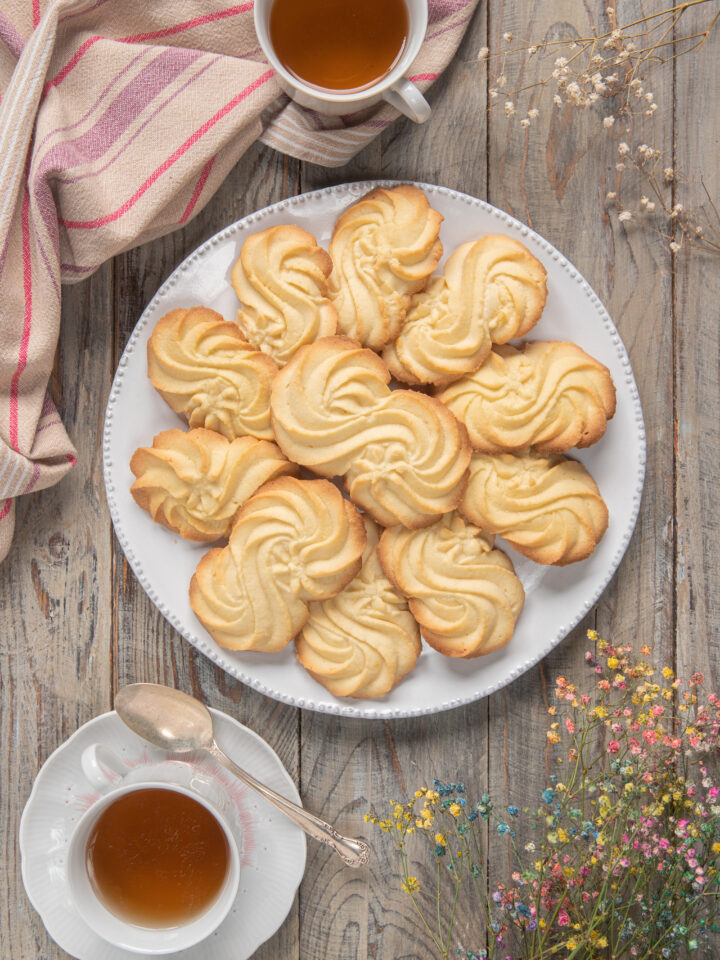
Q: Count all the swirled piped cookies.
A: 11